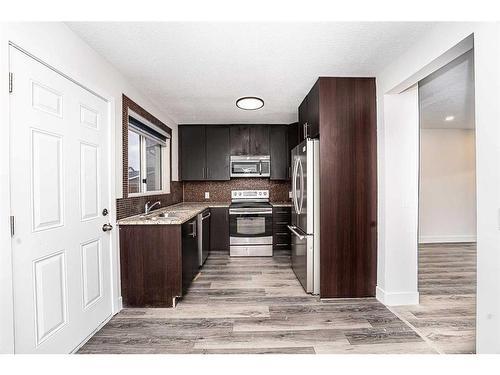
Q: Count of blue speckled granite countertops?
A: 0